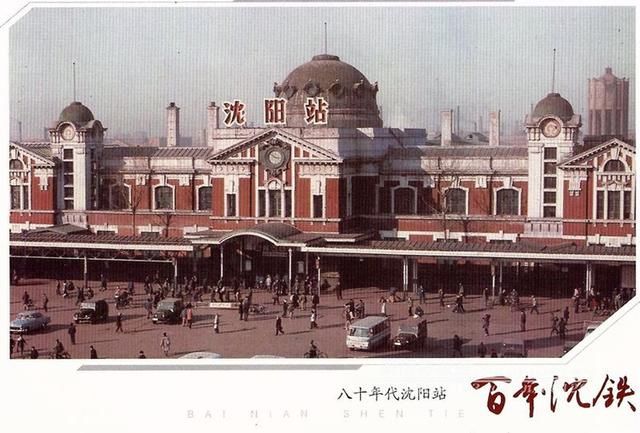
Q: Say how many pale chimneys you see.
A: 4